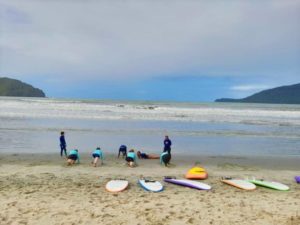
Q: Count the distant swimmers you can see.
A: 0